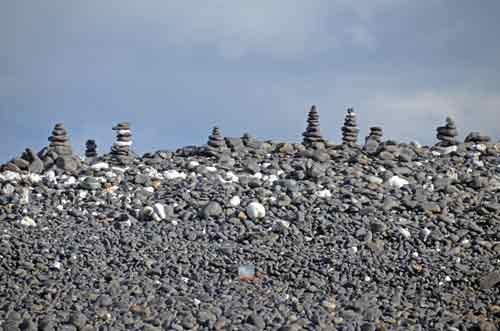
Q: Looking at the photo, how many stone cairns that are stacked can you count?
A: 8